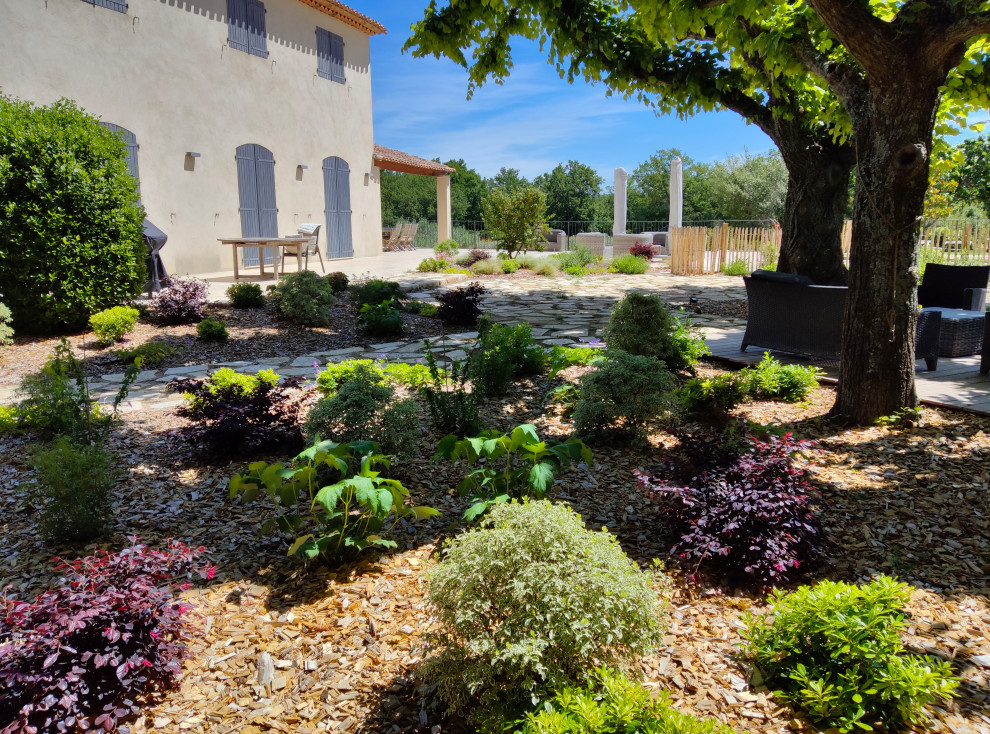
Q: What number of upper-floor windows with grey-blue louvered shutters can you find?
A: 3